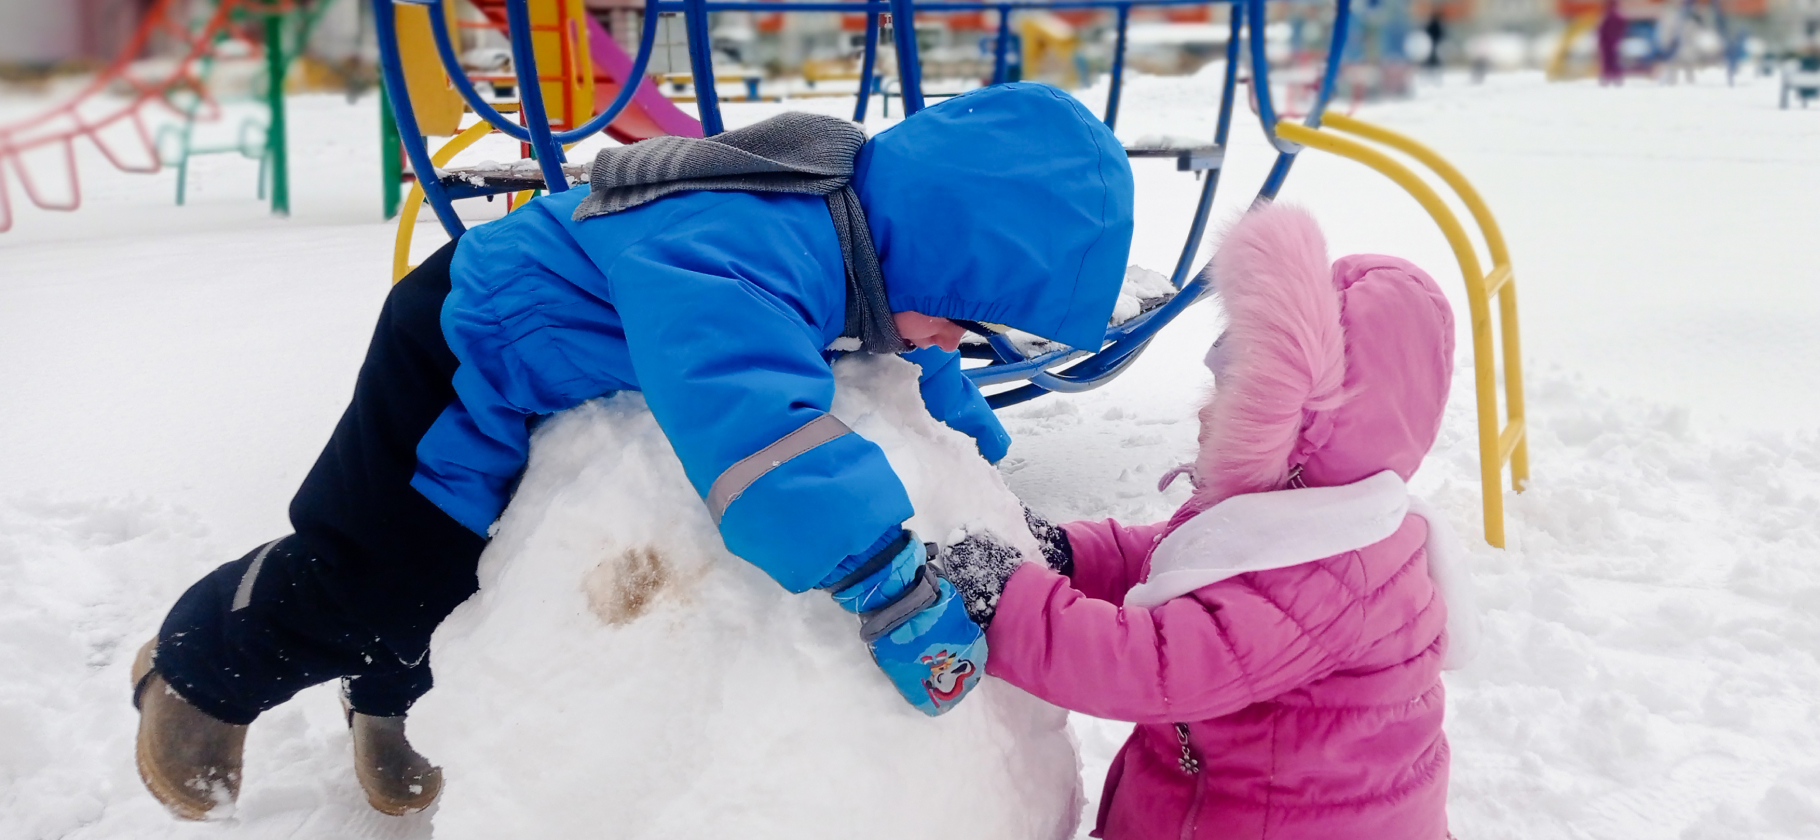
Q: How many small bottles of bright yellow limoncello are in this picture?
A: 0